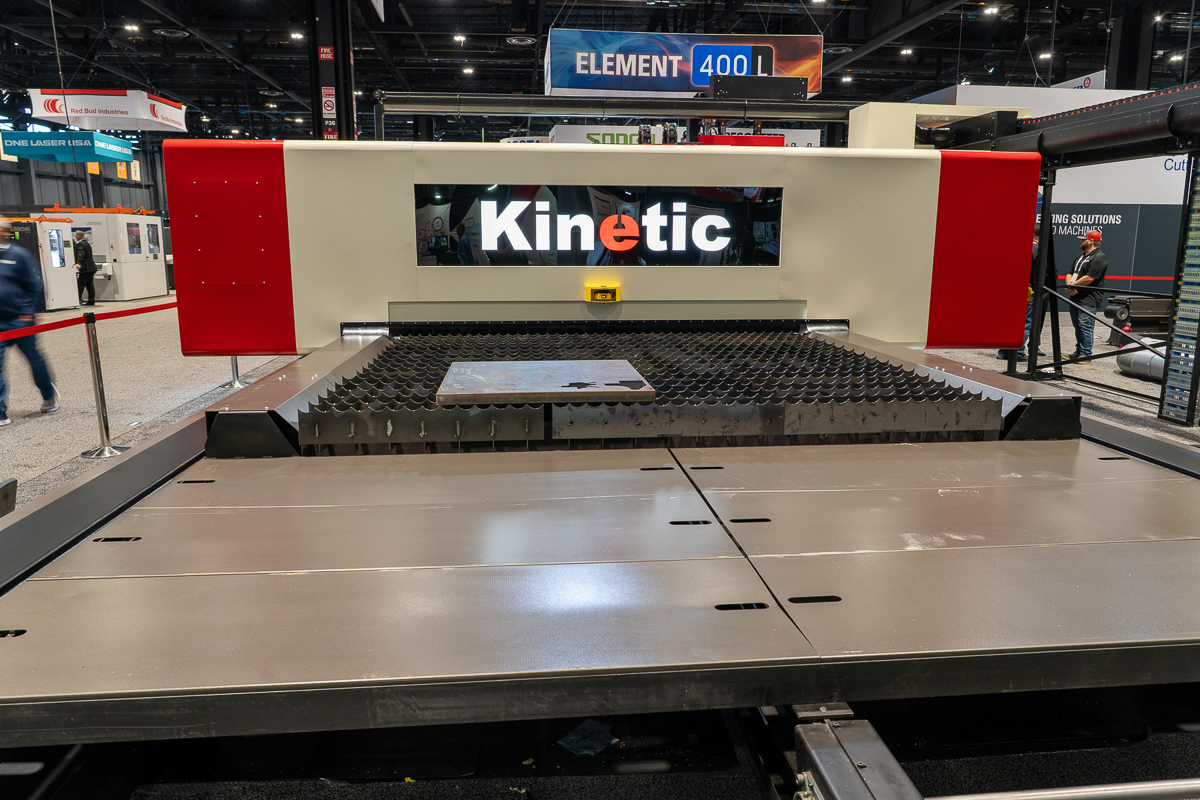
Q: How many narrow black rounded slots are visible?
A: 10